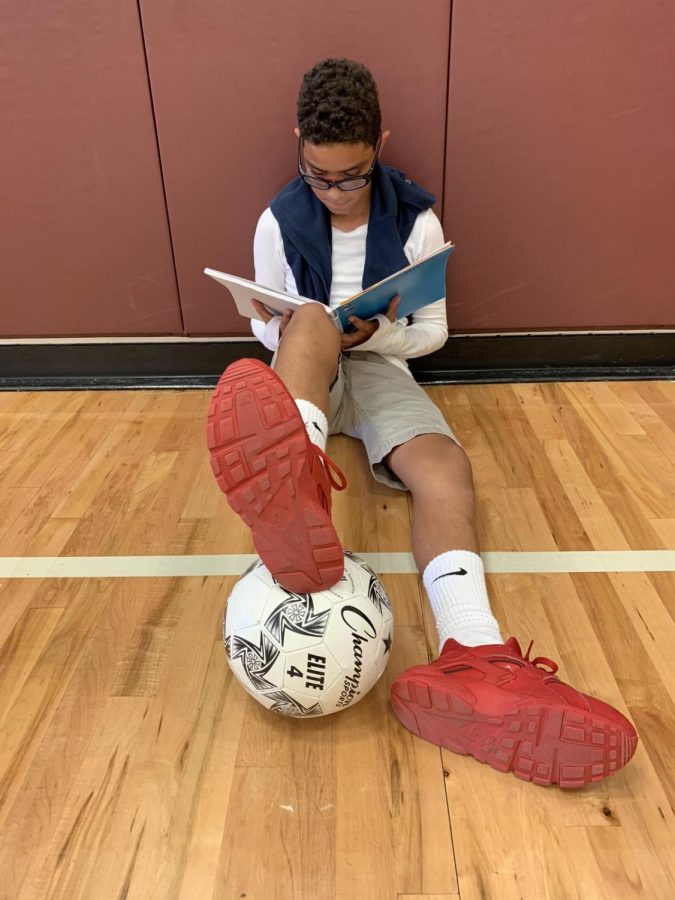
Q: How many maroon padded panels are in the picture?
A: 3